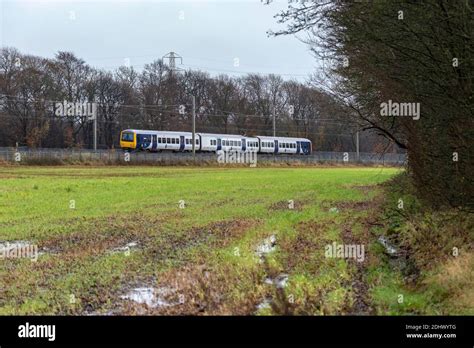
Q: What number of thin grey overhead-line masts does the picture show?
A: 4